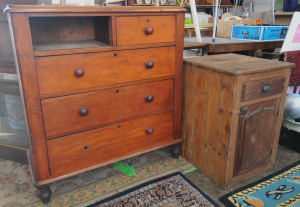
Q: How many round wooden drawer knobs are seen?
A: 6